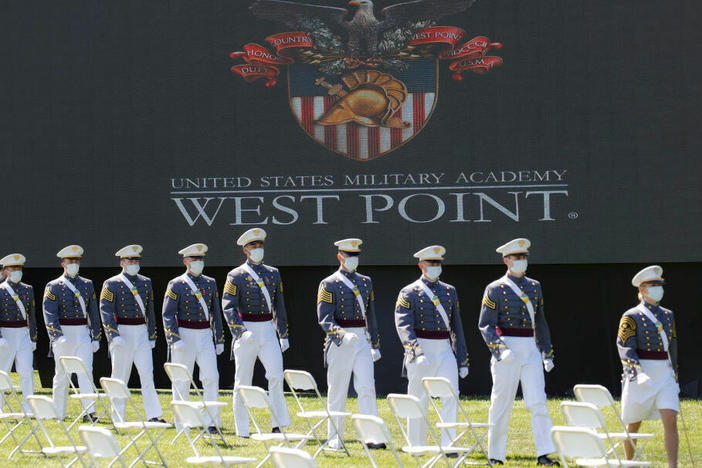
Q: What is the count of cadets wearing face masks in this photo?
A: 9